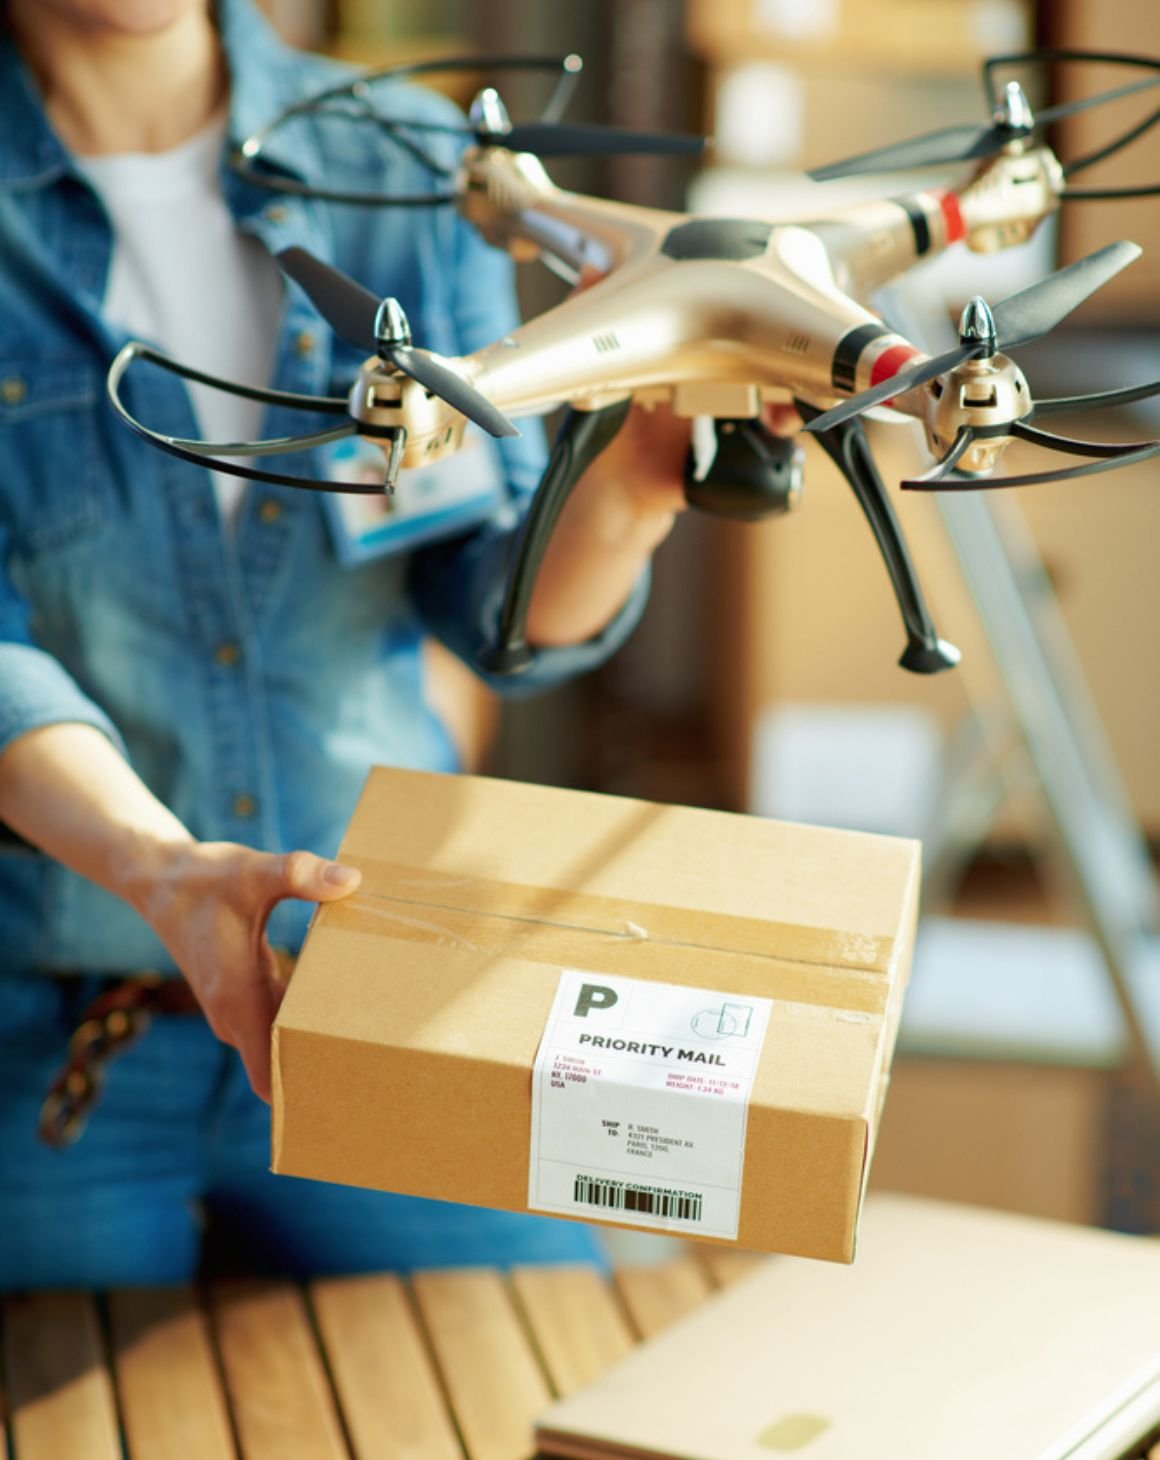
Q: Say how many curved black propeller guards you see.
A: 4